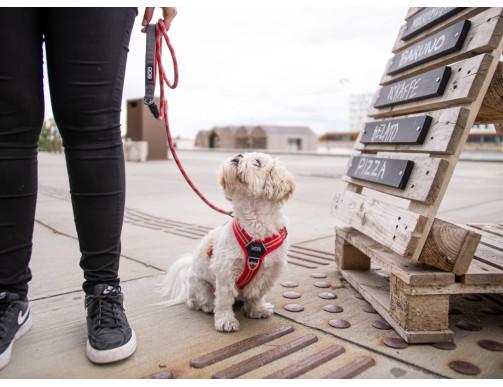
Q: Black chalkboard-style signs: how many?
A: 5